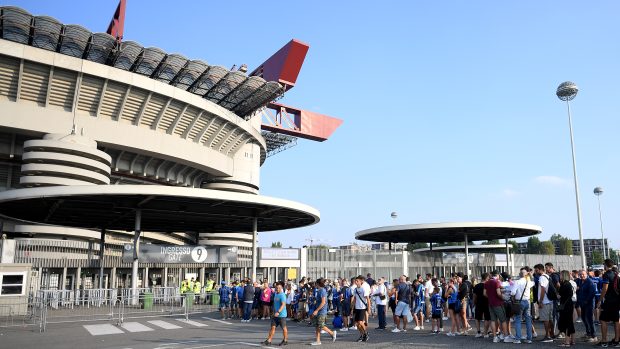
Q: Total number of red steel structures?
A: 3